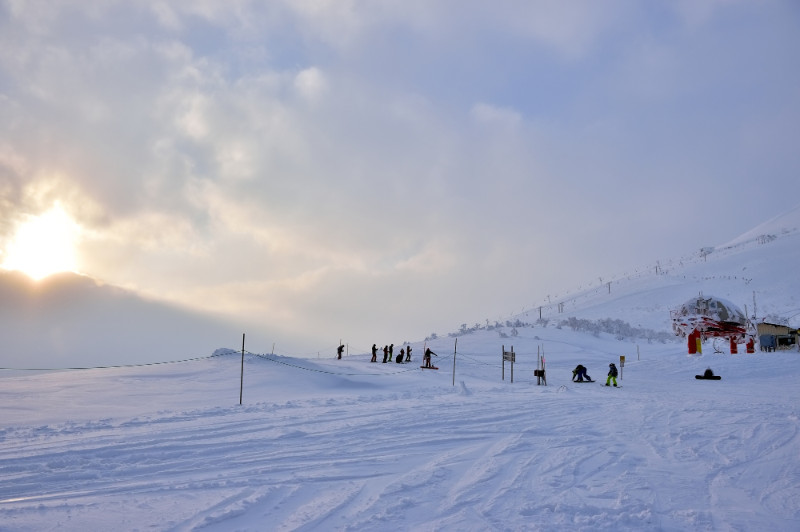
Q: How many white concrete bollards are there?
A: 0